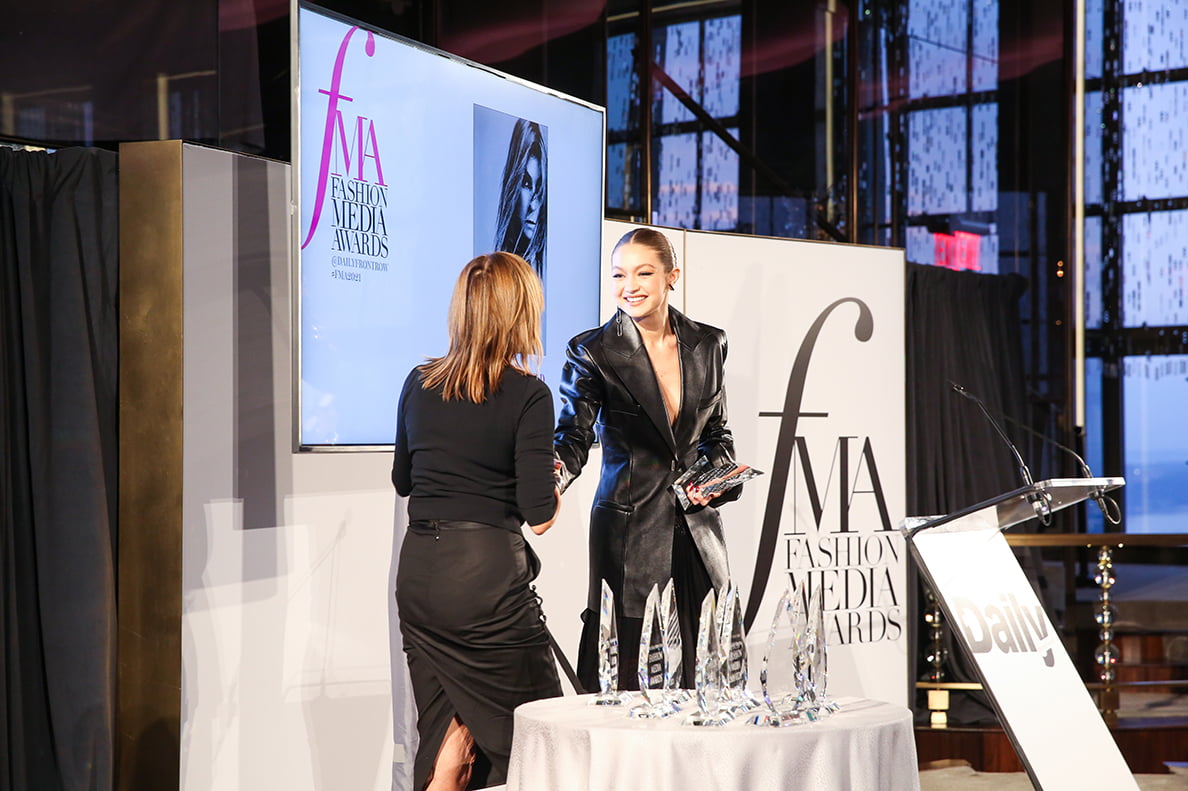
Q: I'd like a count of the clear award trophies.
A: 10